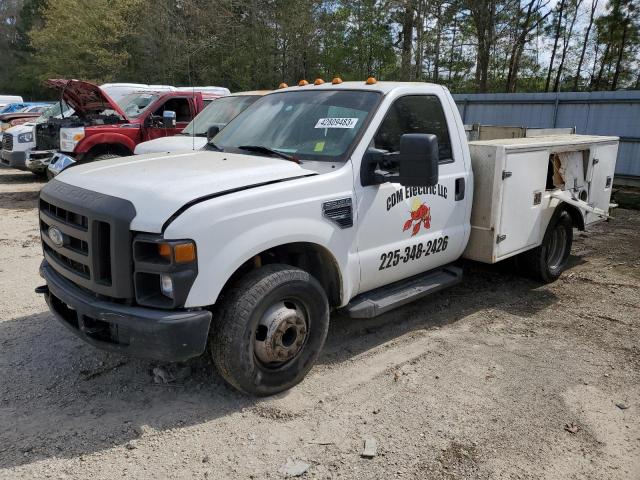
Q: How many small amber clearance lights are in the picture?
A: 5